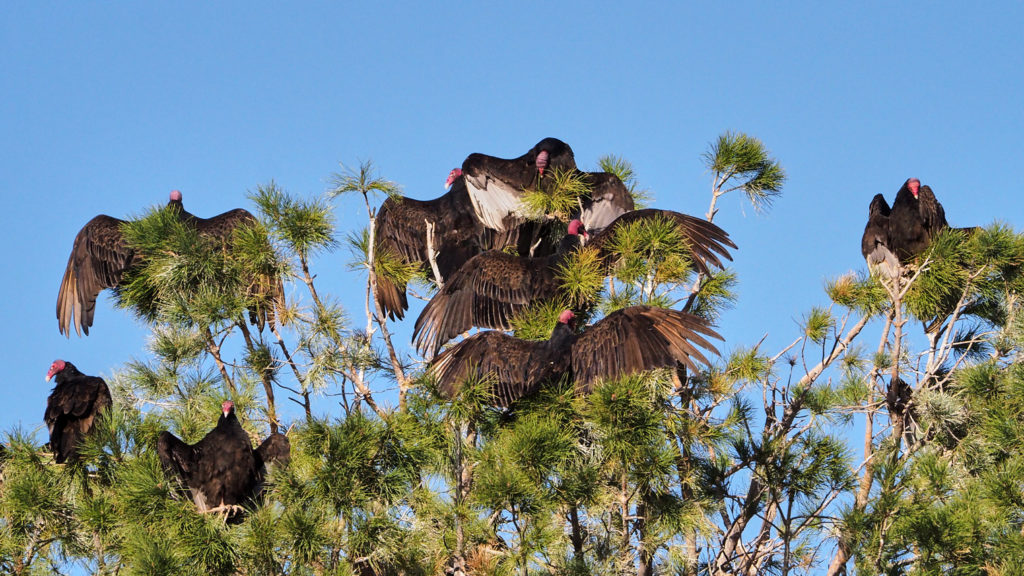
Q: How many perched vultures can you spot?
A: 8